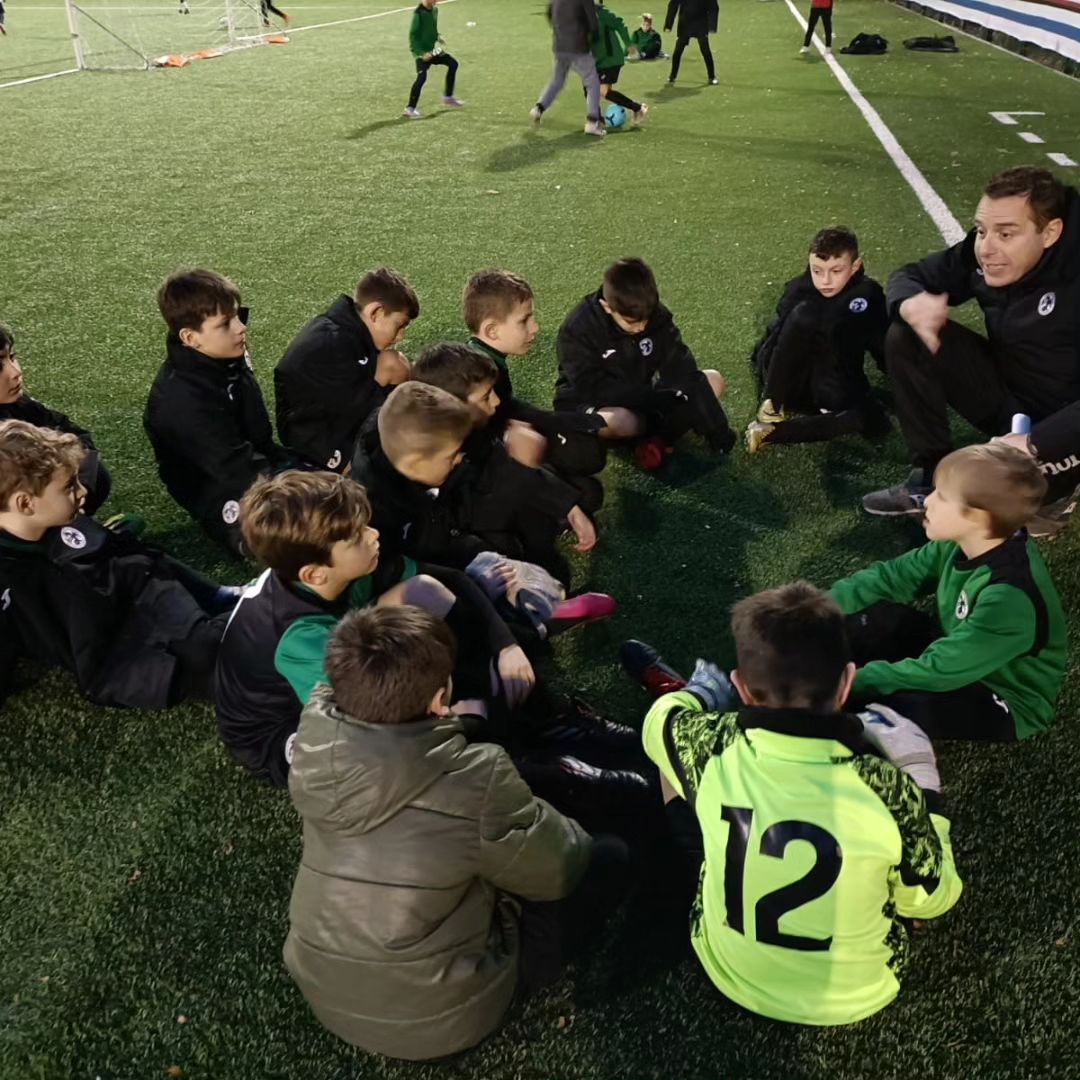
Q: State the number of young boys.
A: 13